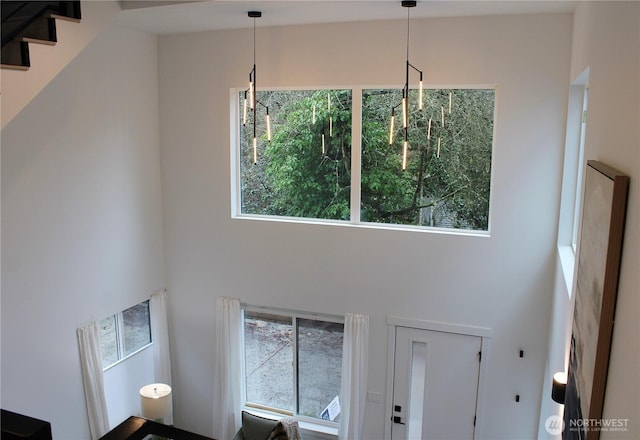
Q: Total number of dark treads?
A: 3